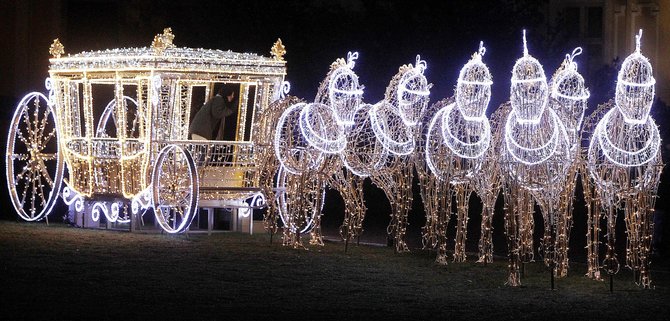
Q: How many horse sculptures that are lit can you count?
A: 6